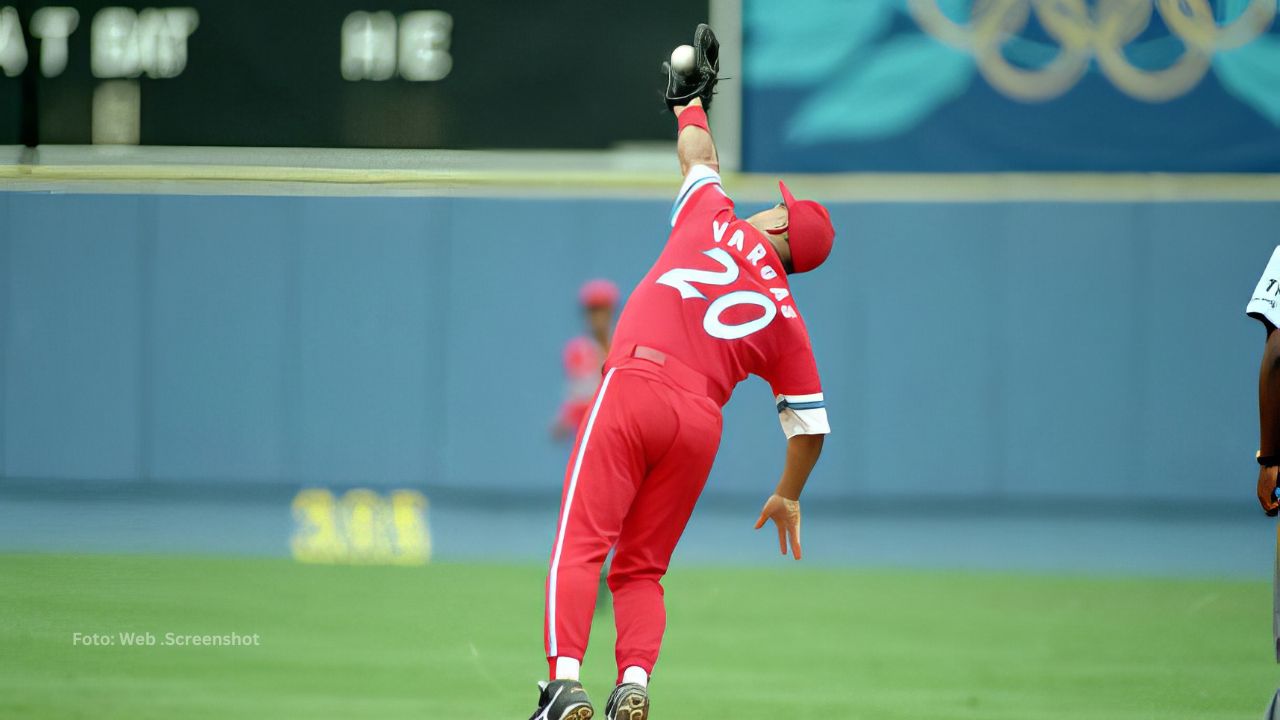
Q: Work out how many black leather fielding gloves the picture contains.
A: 1